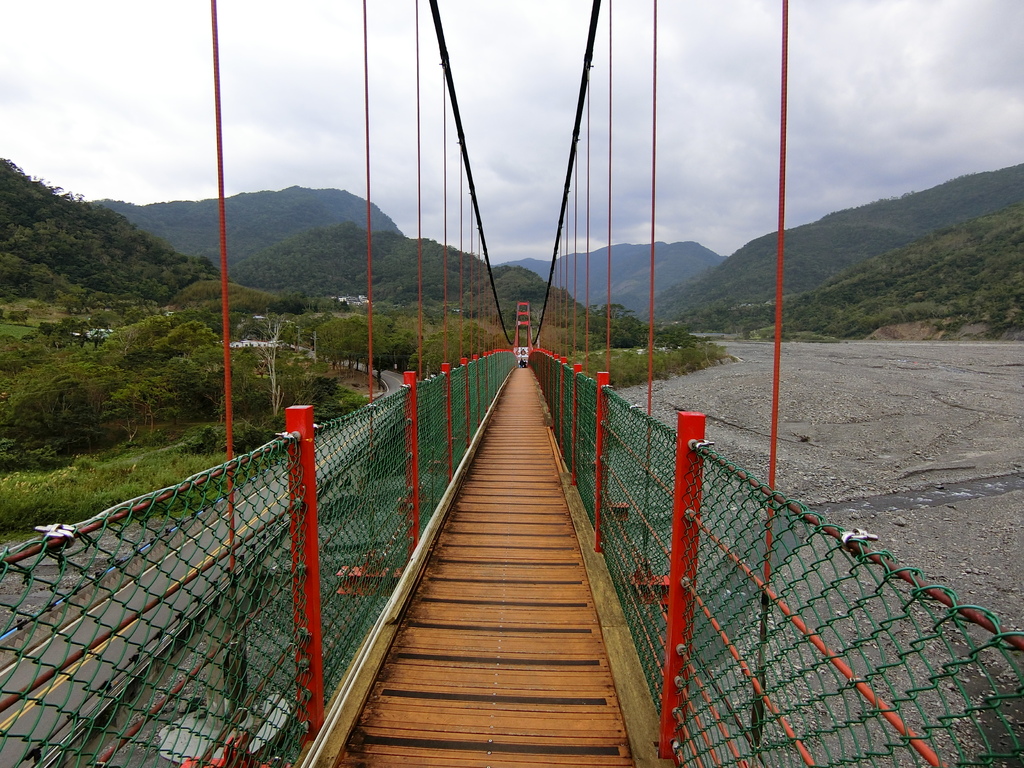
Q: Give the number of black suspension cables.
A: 2